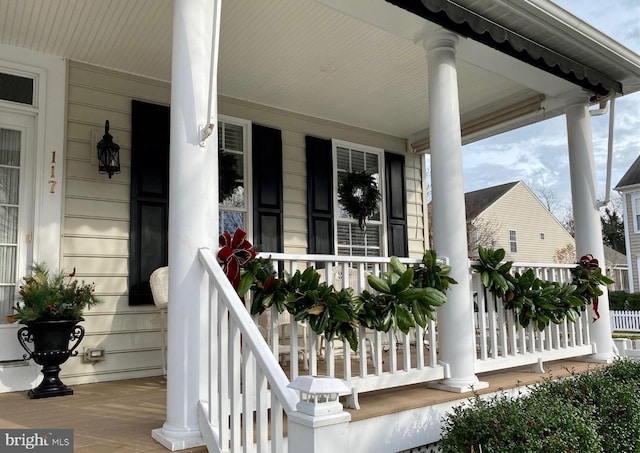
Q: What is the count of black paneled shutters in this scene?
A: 4